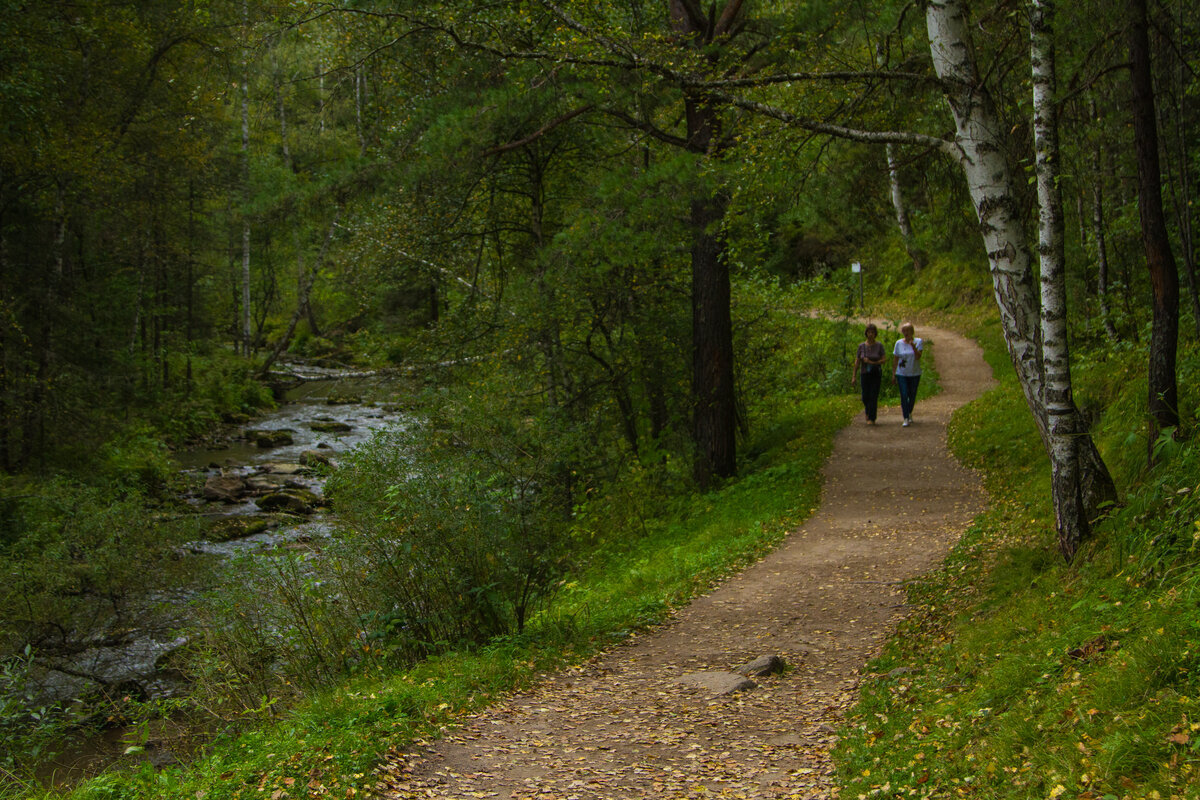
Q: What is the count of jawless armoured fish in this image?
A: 0